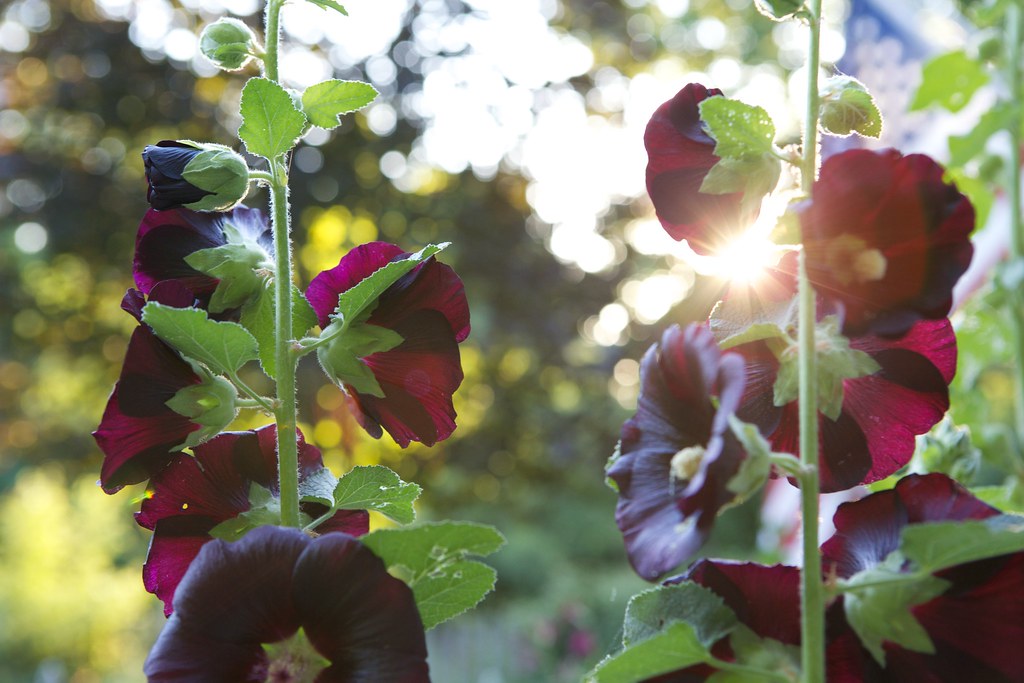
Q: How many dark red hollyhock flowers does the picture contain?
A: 11